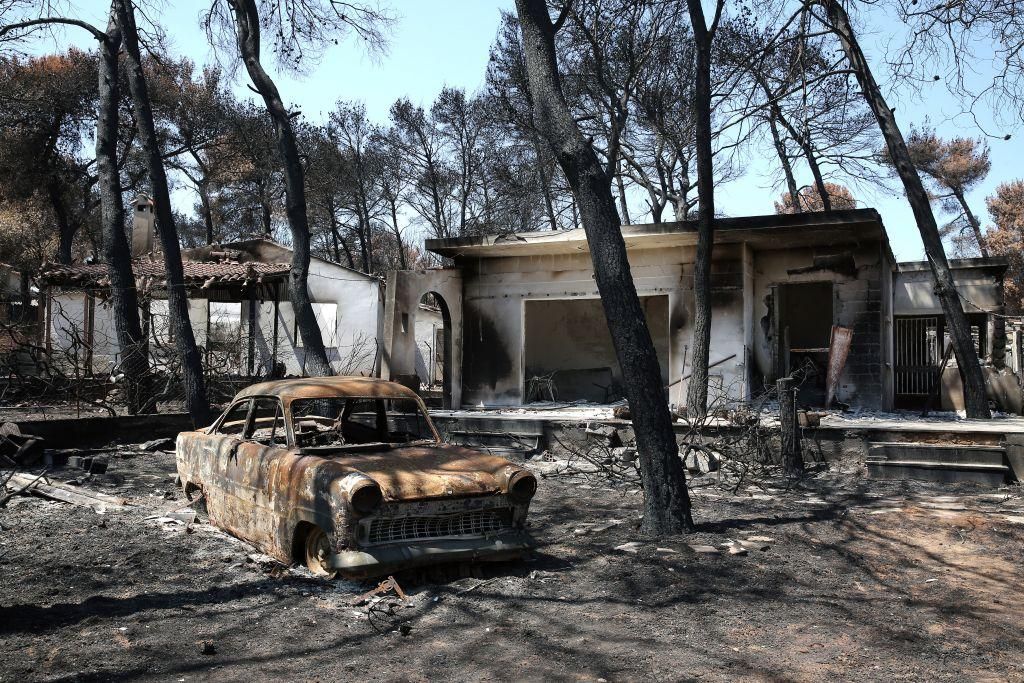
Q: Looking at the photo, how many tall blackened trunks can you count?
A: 6